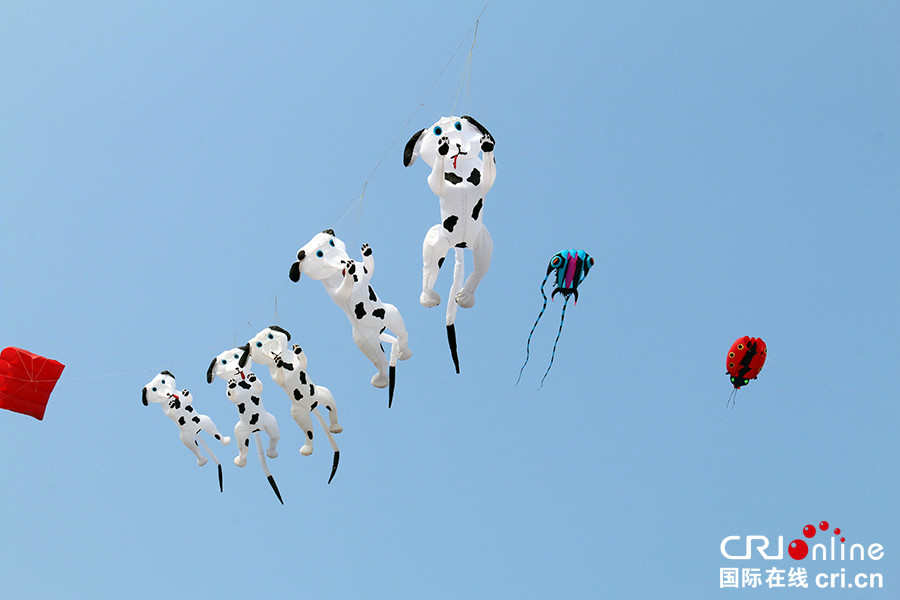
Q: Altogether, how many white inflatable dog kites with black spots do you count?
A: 5